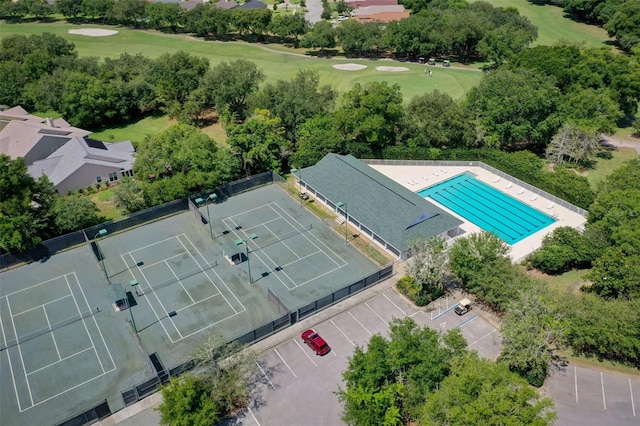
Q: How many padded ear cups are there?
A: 0